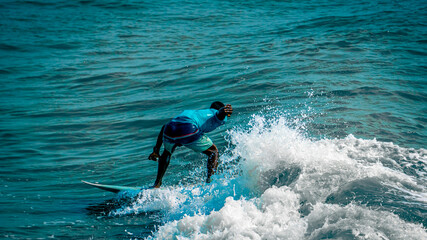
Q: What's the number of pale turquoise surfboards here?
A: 1